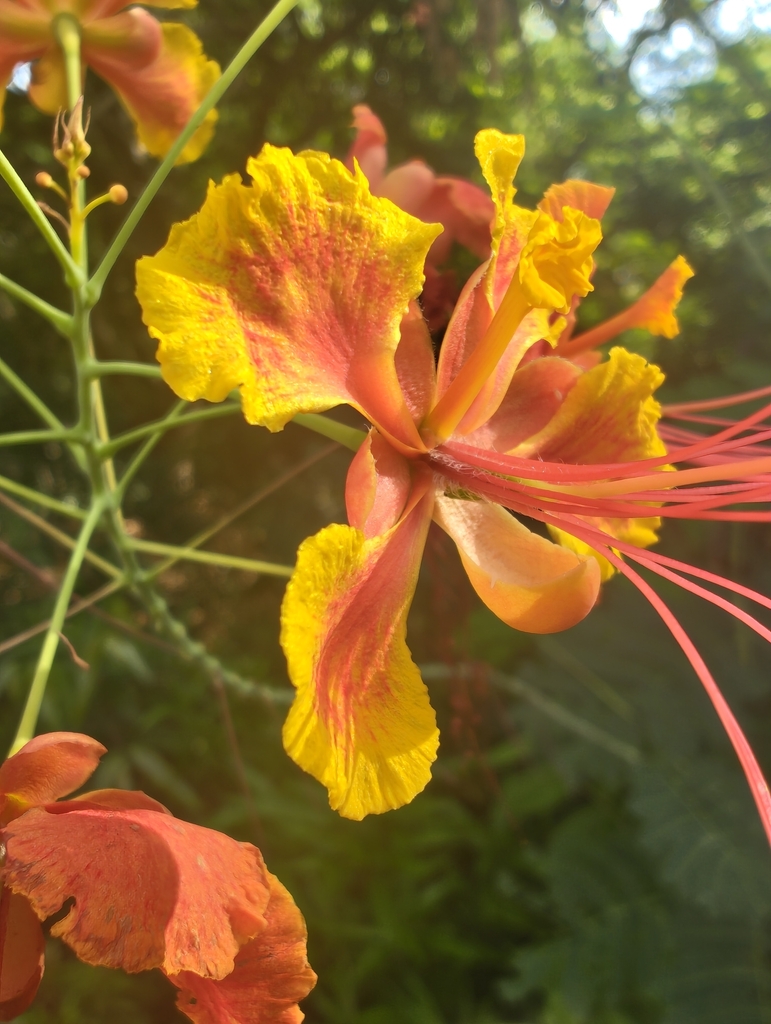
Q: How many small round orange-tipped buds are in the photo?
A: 3